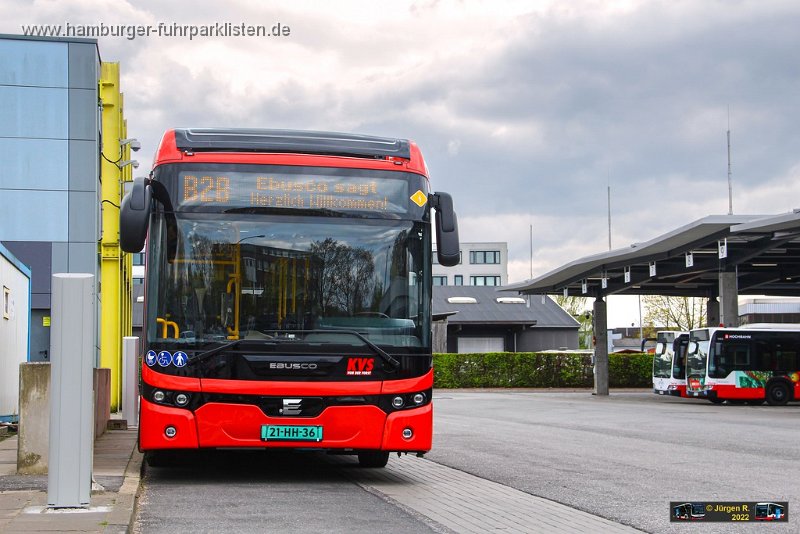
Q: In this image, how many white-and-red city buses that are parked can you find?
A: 2